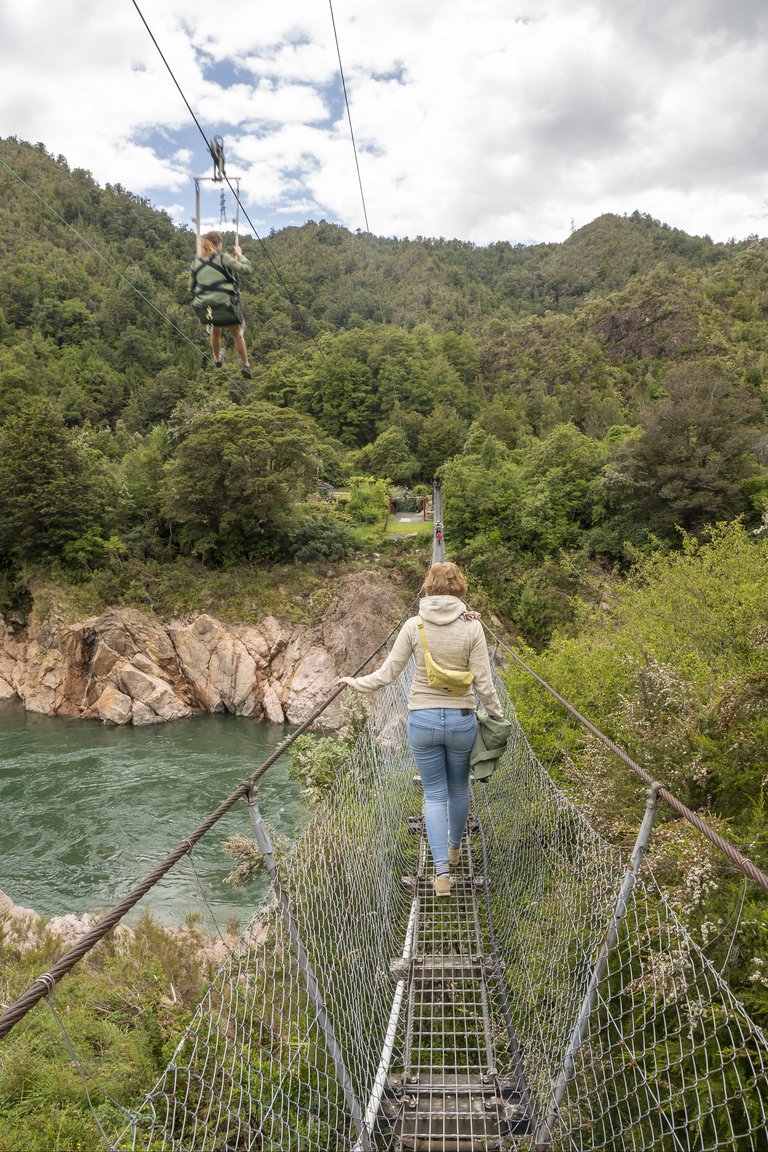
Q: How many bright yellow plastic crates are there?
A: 0